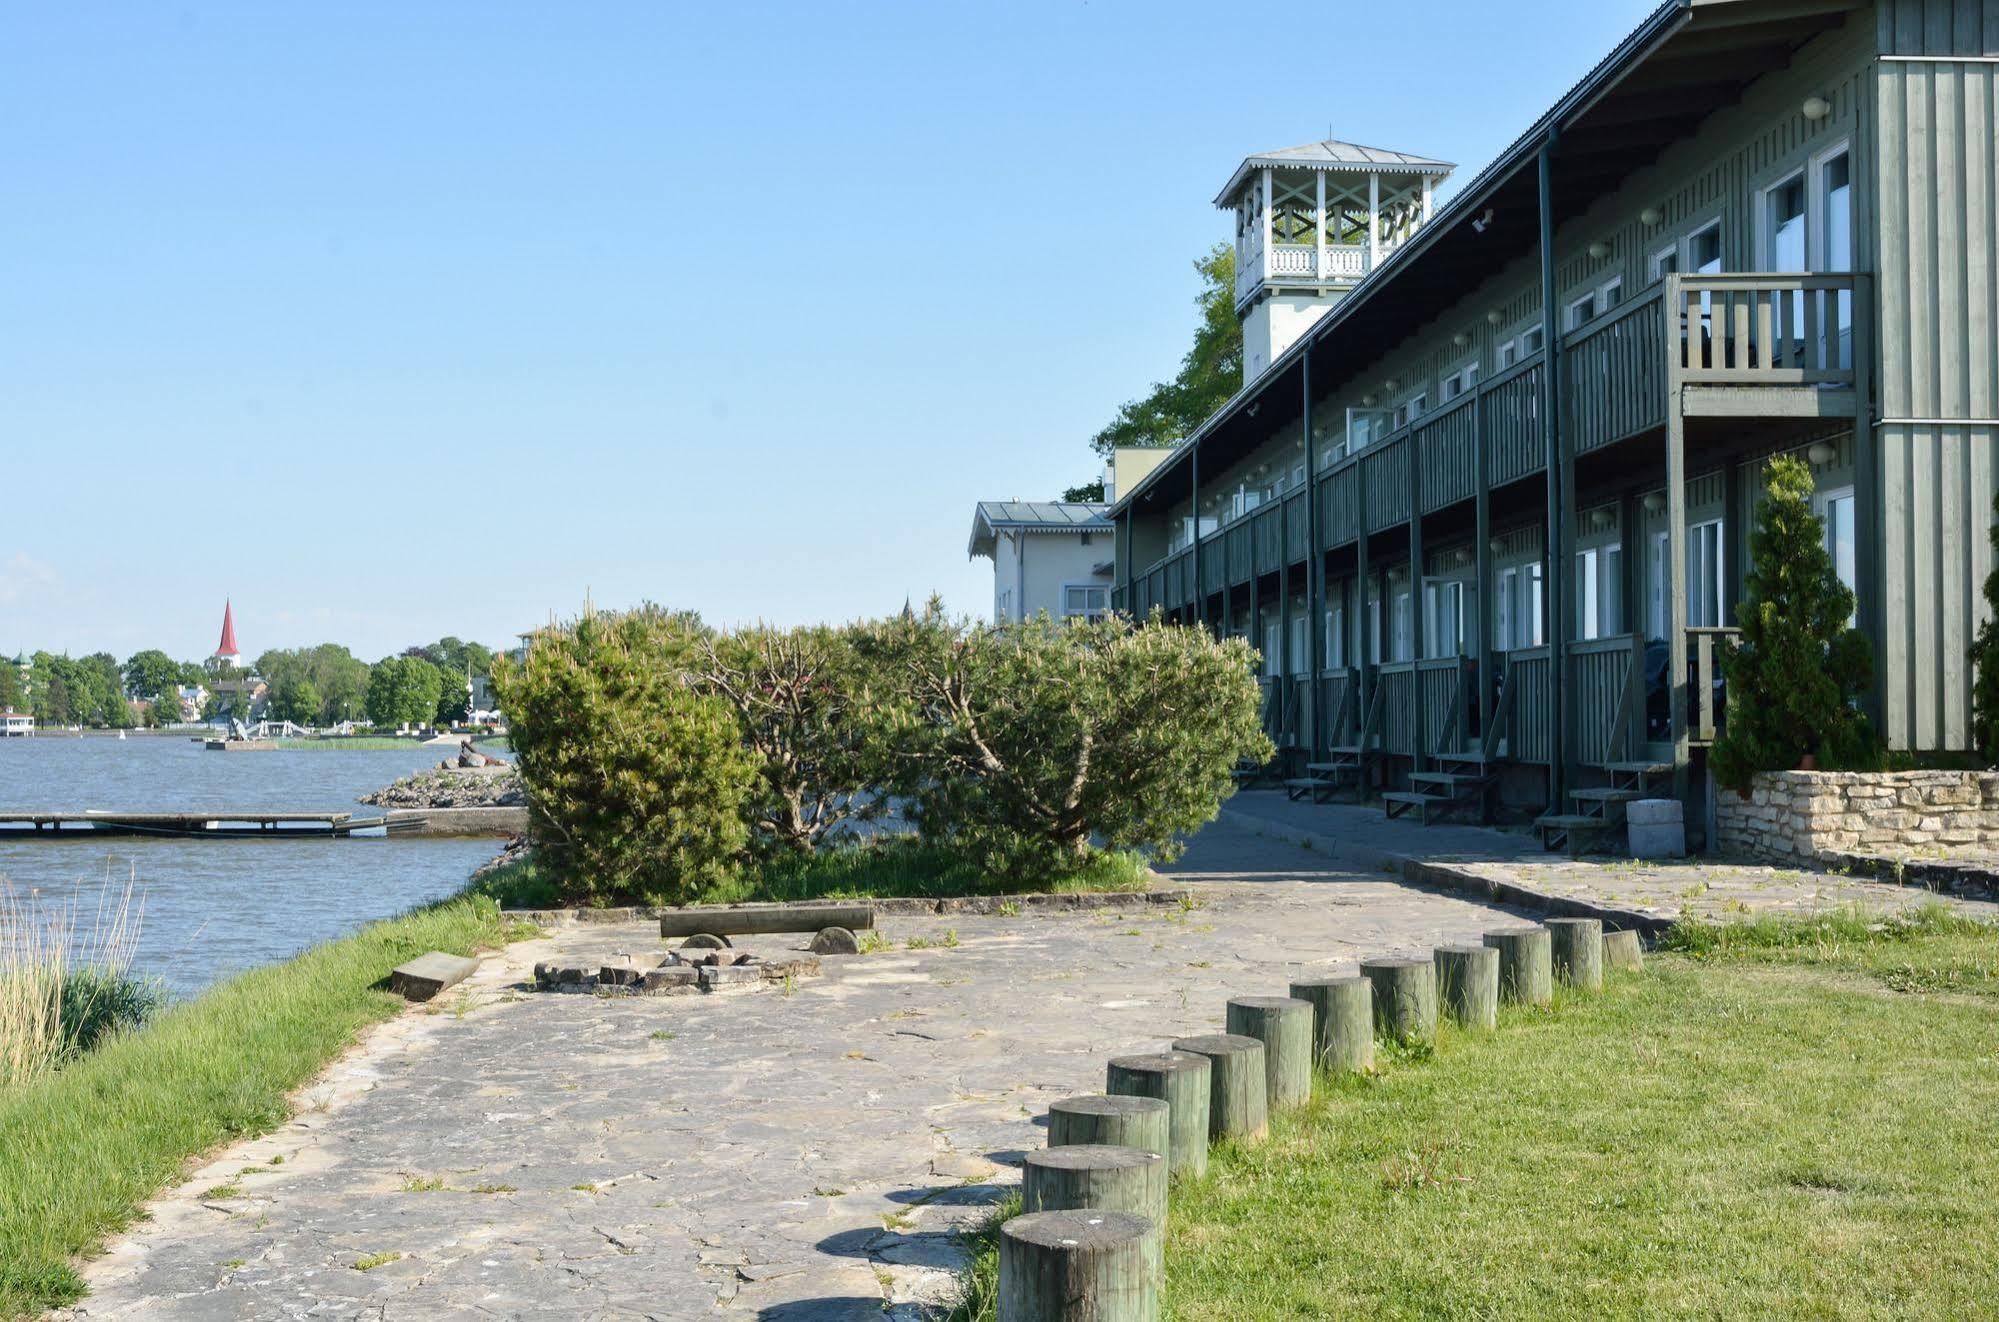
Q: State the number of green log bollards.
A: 12